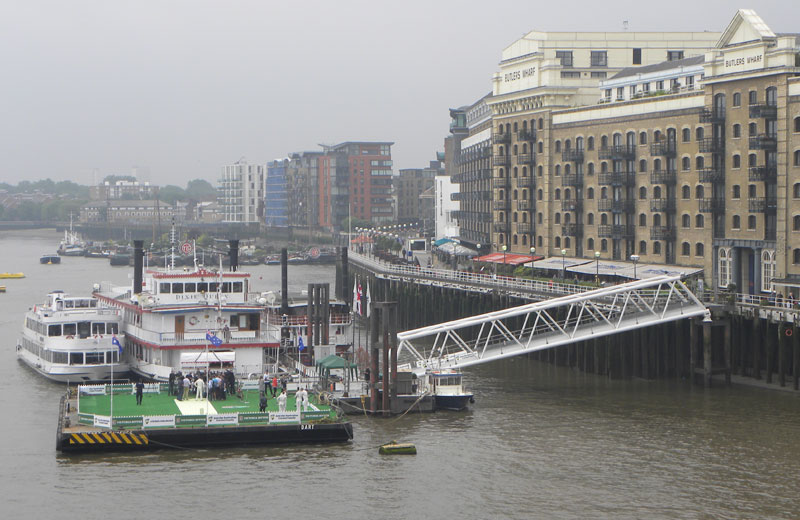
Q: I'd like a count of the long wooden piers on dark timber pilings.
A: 1